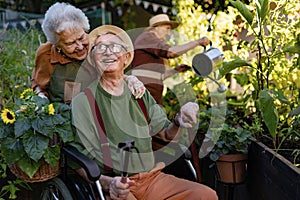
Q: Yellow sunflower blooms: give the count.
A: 3